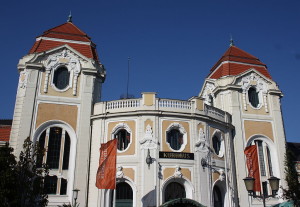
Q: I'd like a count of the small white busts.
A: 3